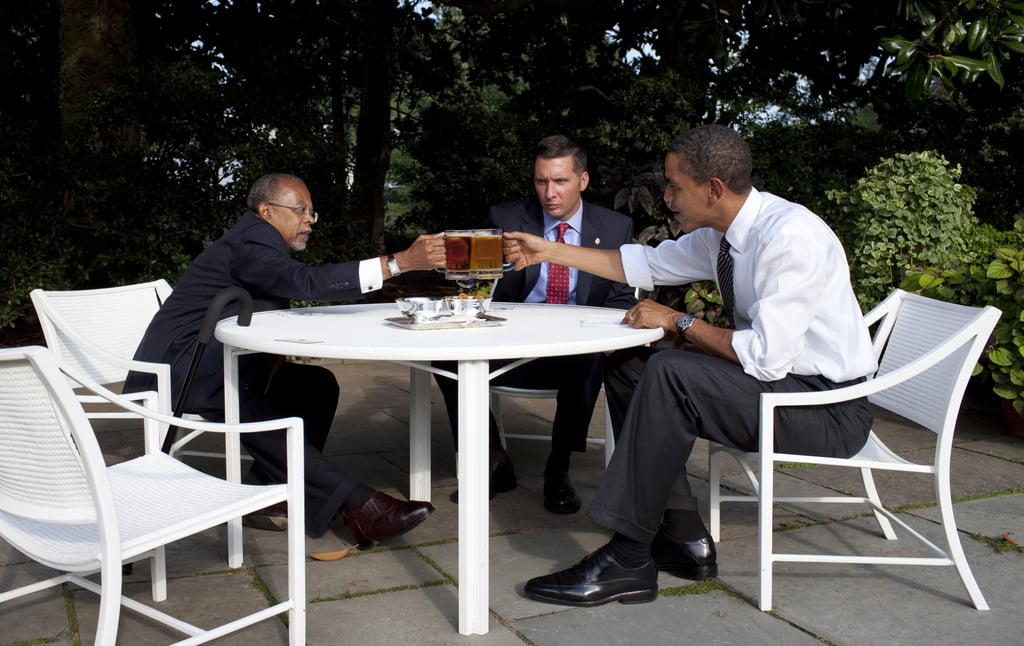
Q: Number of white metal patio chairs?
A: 4